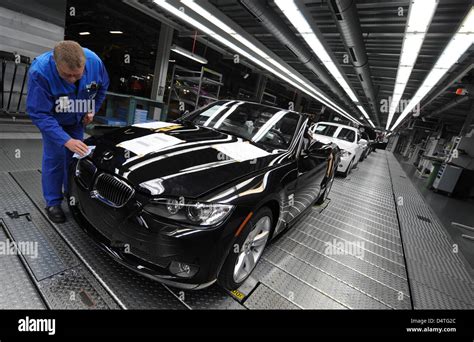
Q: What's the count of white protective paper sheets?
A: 3